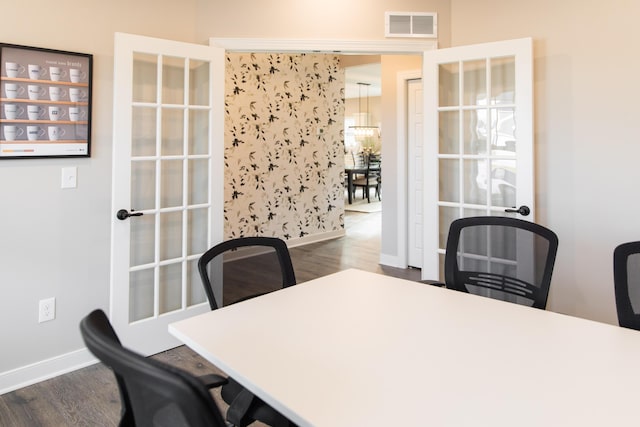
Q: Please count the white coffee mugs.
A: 15